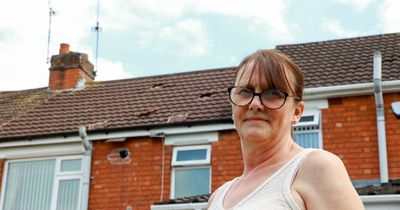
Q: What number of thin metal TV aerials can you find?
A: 2